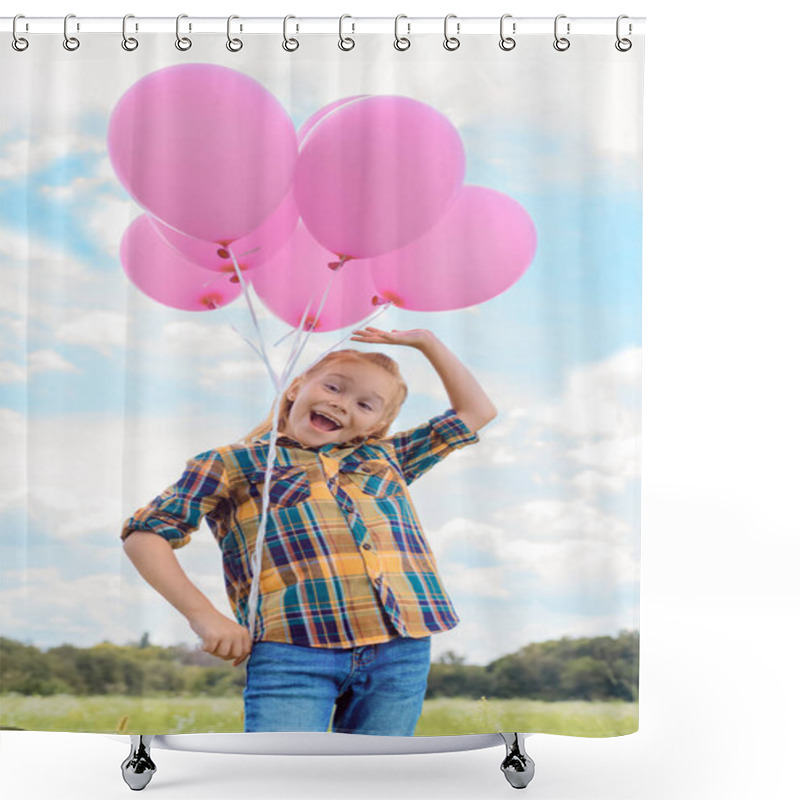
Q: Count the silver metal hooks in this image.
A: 12